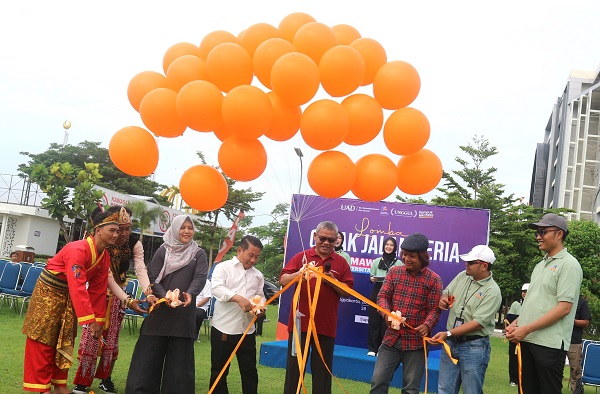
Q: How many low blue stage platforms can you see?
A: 1